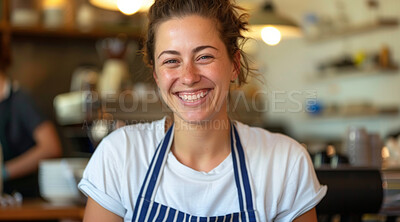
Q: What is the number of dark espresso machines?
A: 1